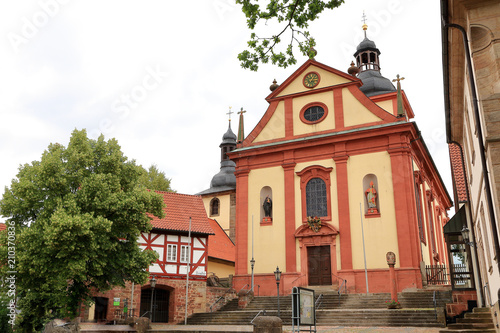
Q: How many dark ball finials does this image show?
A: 3